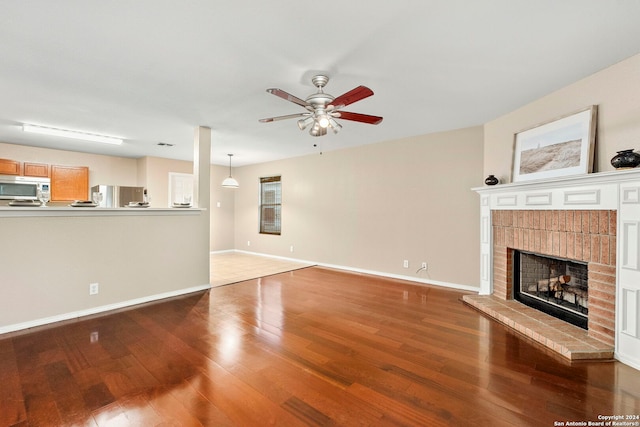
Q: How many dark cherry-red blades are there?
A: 2